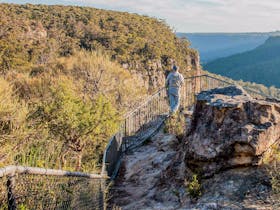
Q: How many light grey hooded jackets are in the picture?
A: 1